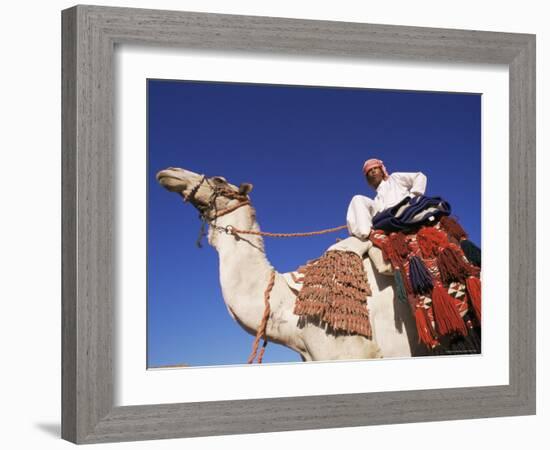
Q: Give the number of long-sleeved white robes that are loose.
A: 1